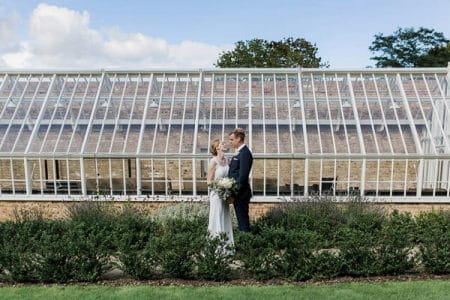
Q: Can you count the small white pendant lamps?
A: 8